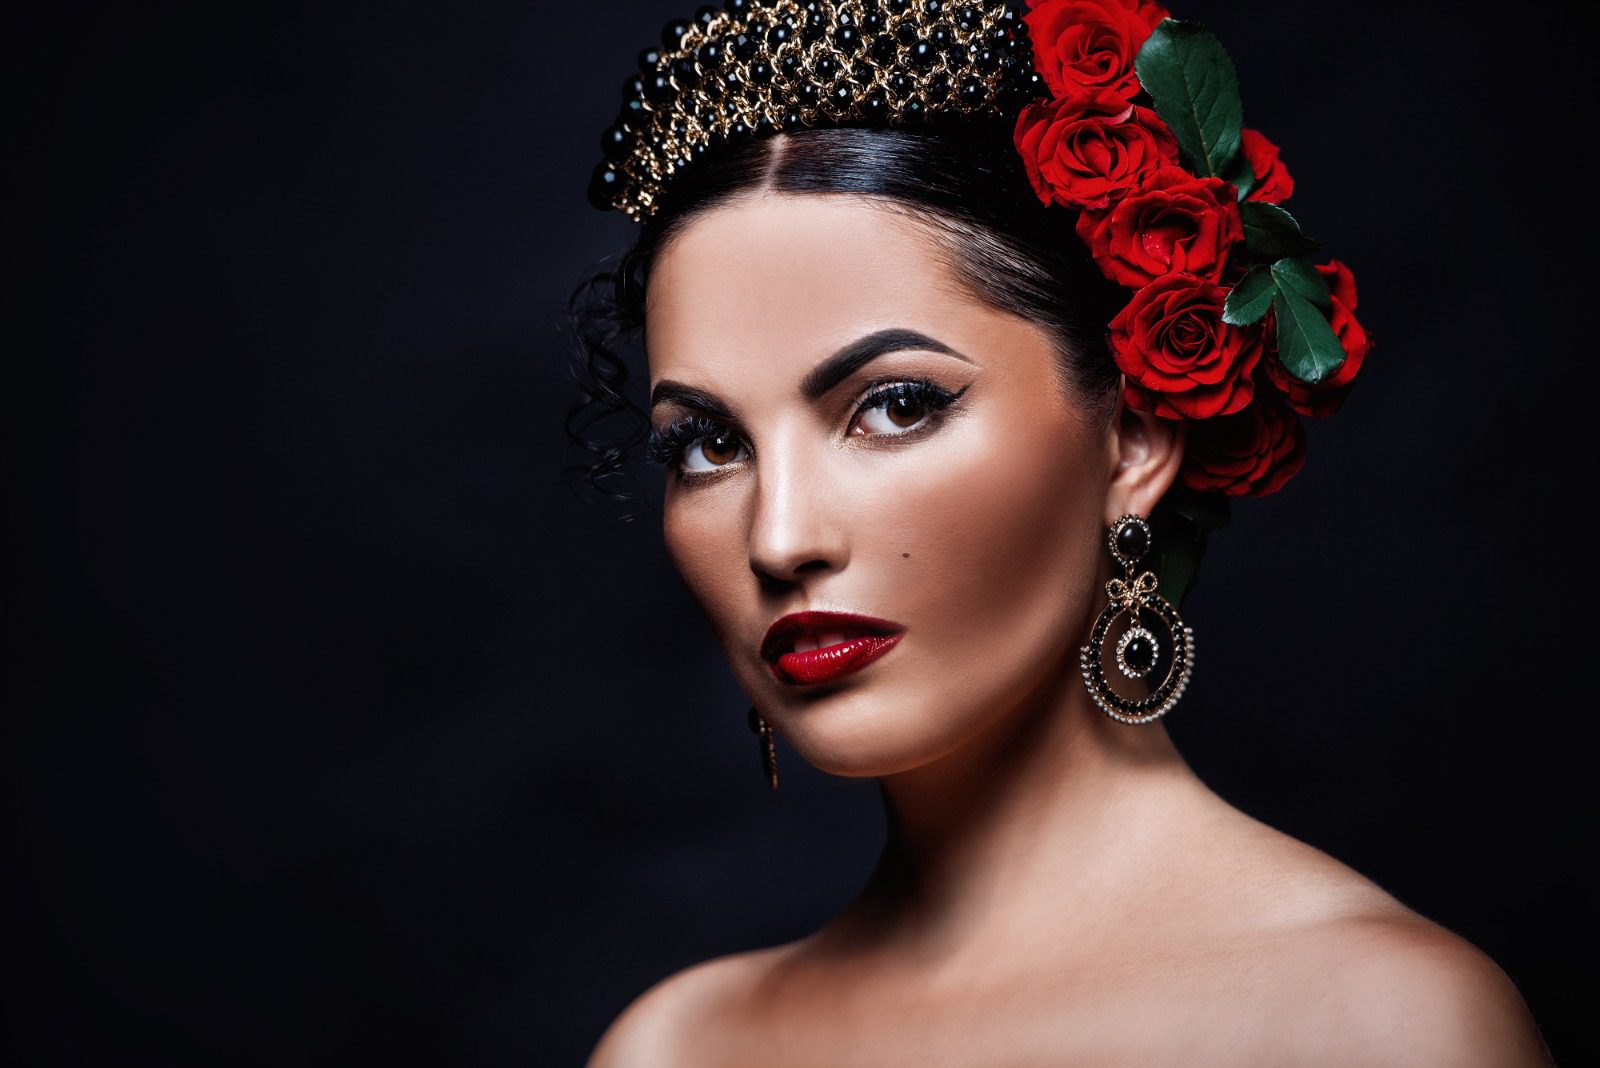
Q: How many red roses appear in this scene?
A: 7